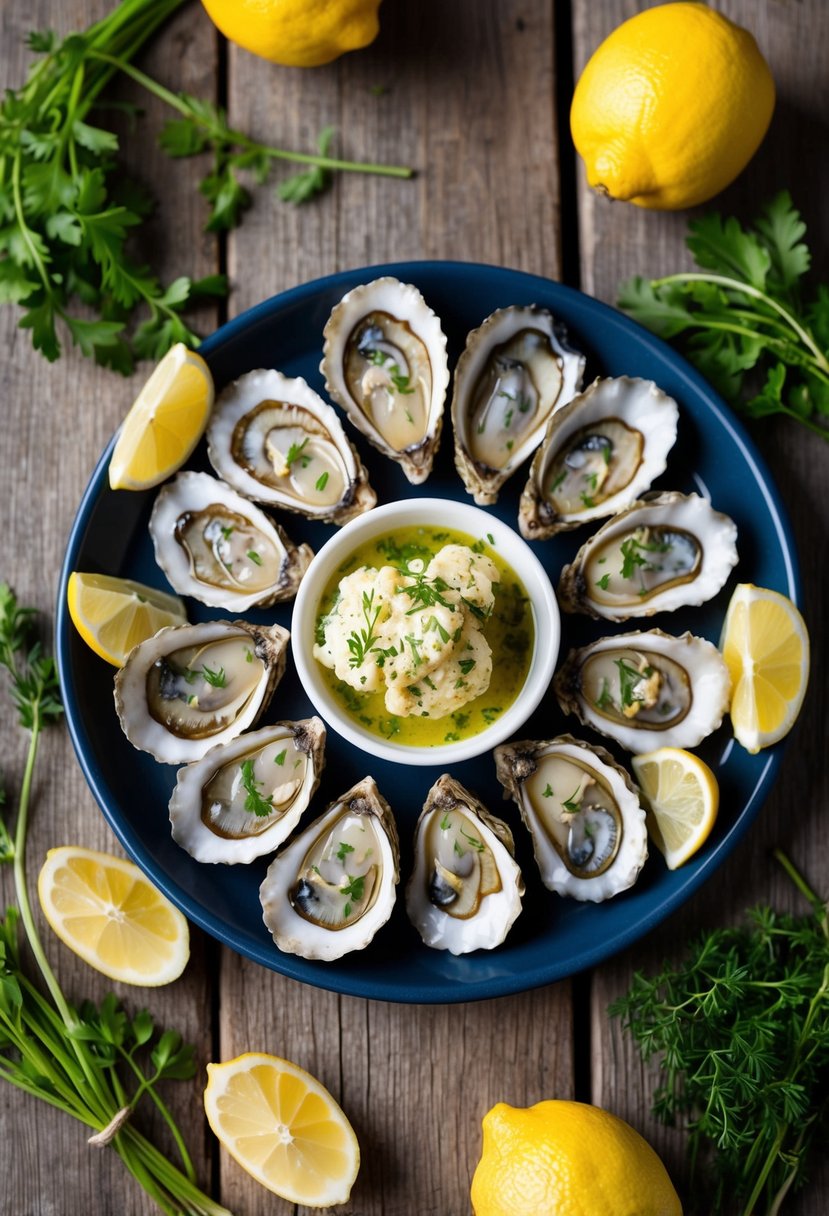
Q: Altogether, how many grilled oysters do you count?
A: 12